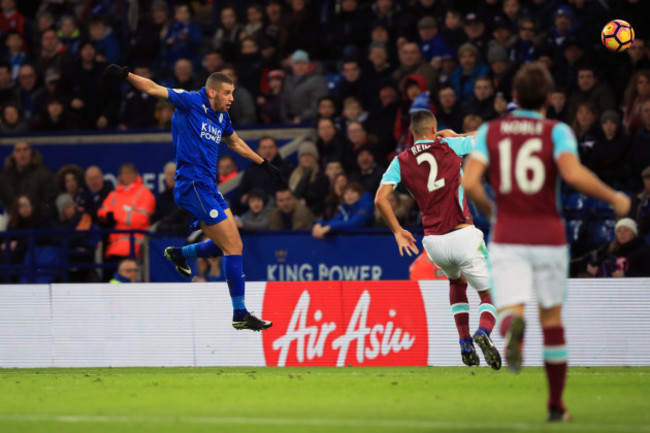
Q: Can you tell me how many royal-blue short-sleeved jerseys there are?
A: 1